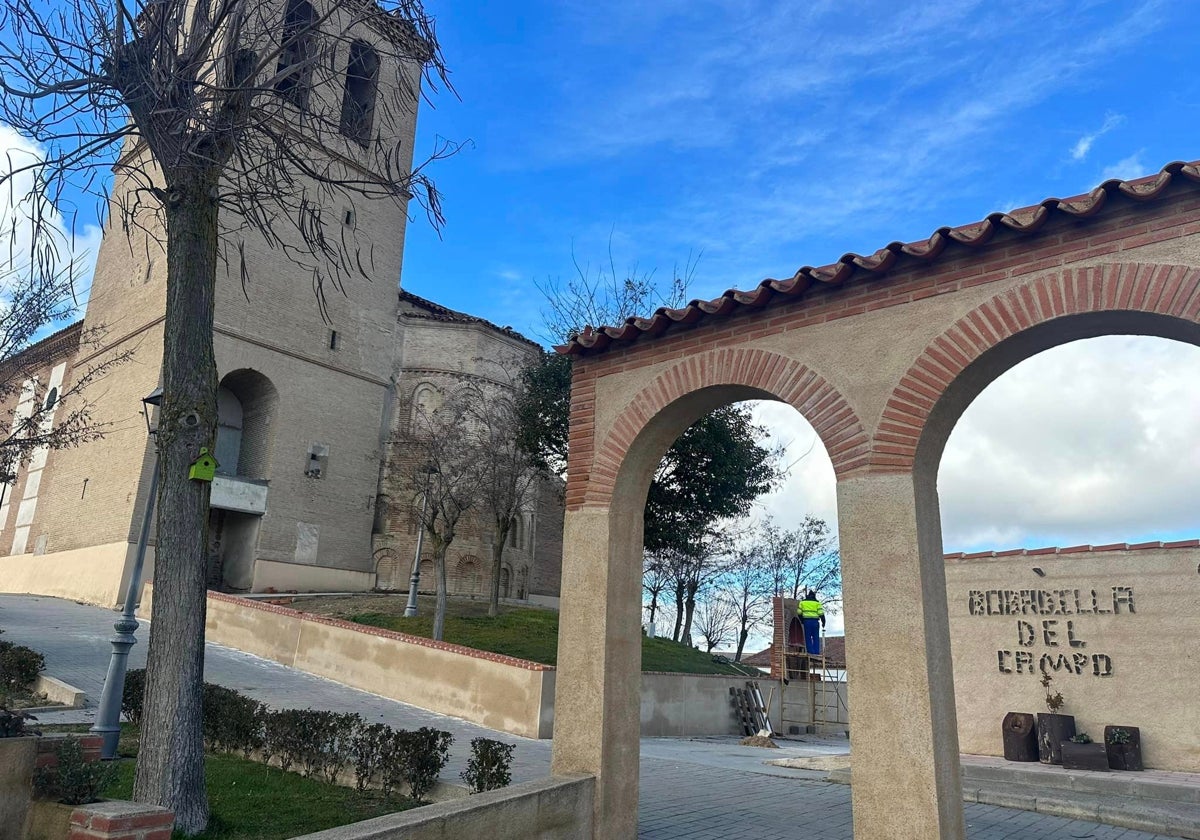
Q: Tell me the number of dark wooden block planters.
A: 4